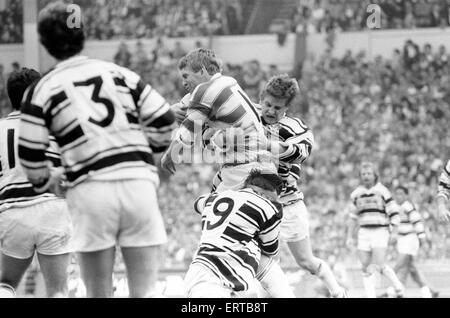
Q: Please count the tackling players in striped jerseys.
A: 2